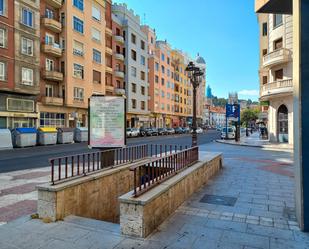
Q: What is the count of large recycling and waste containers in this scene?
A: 5